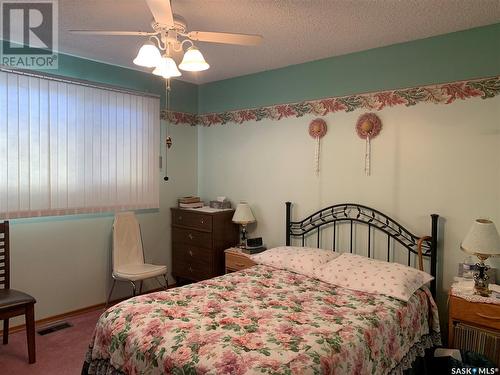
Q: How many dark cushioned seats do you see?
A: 1